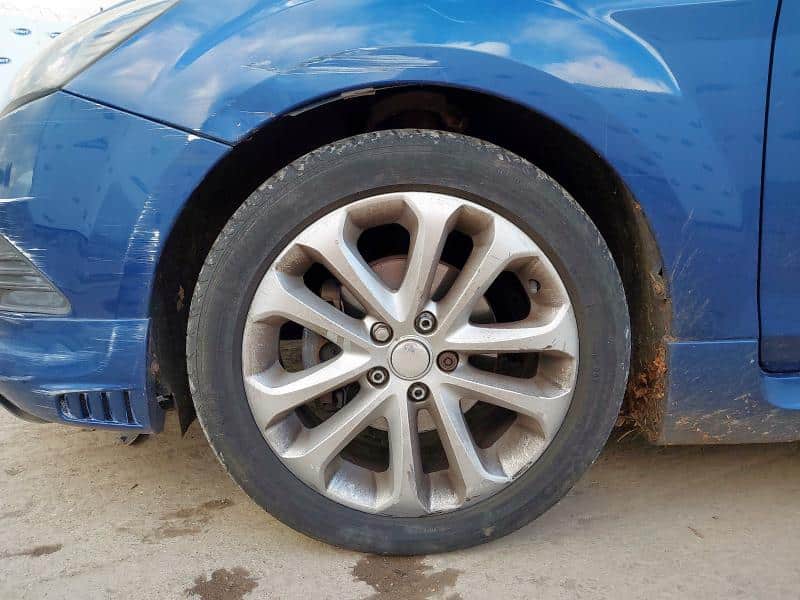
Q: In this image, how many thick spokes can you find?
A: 10